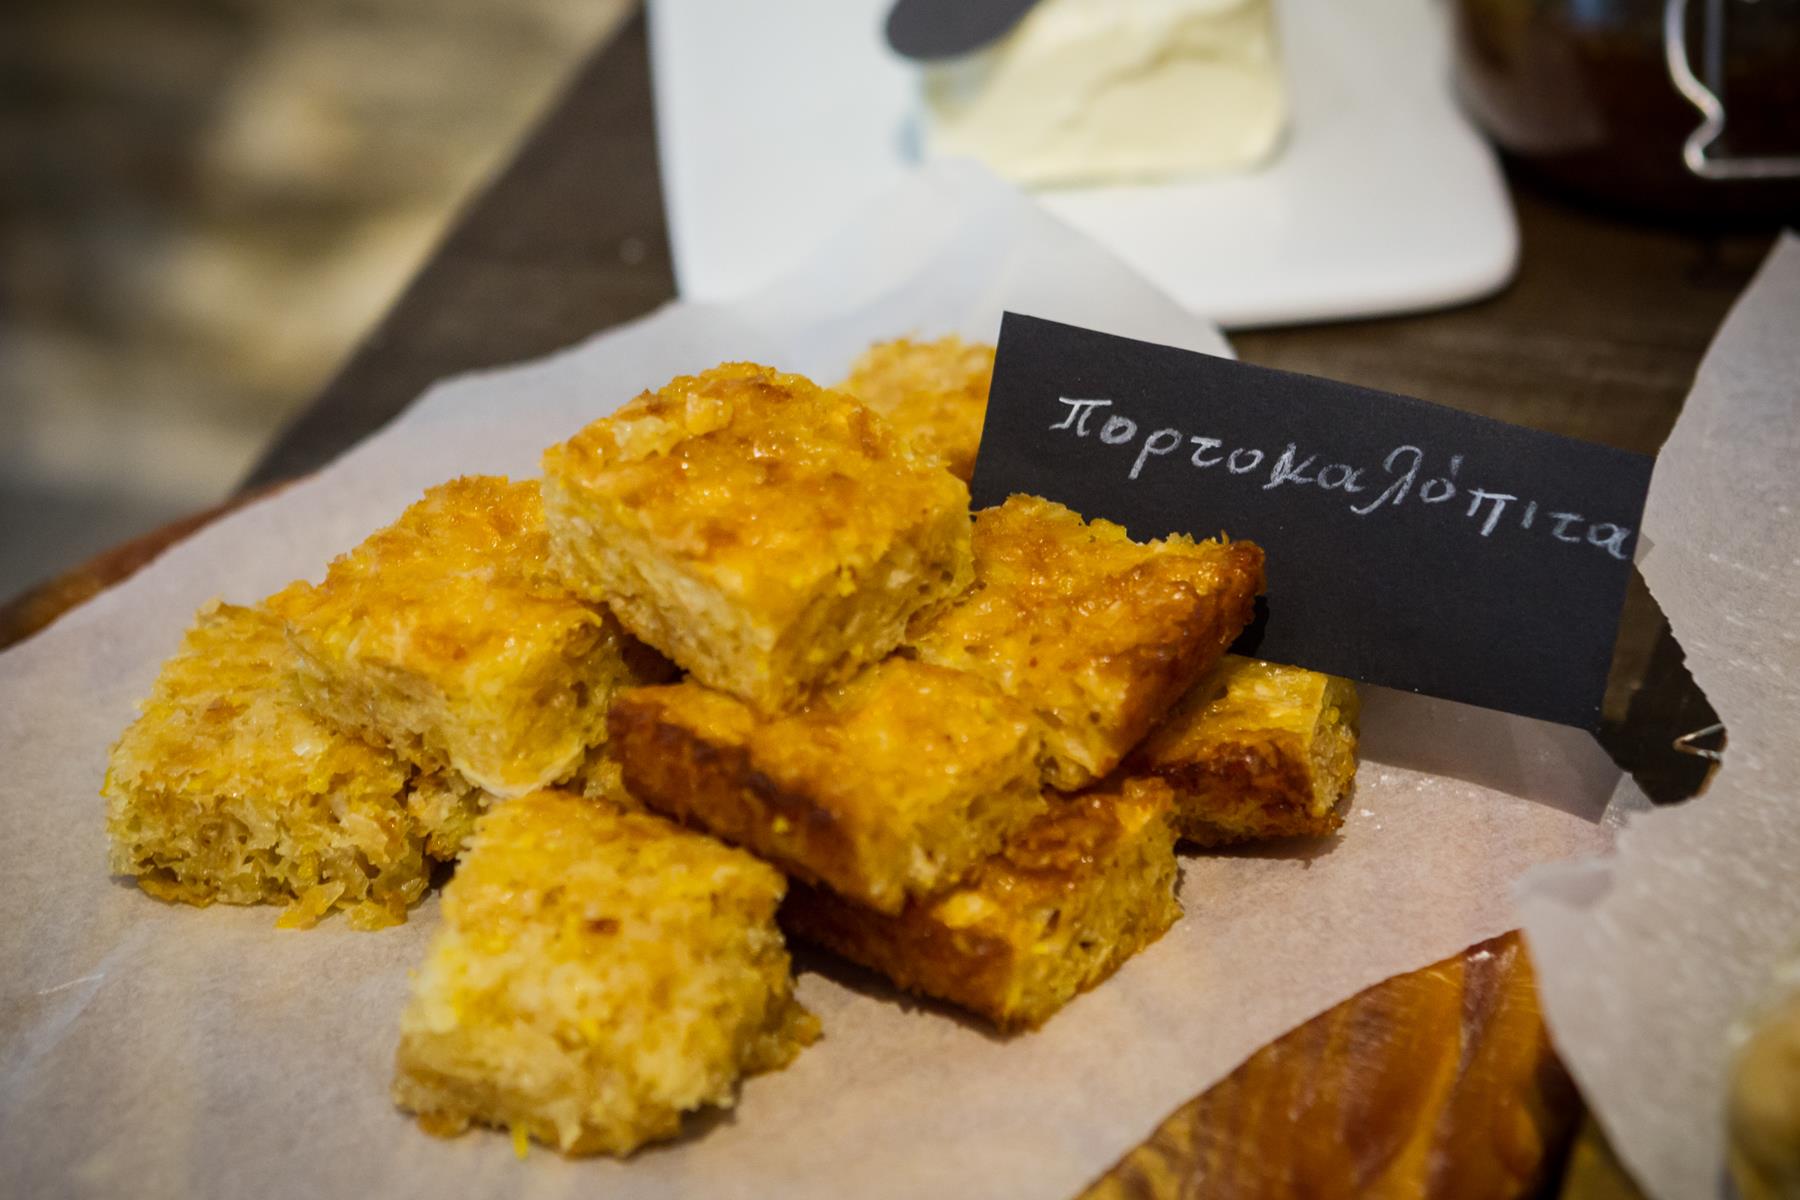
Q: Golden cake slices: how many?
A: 9